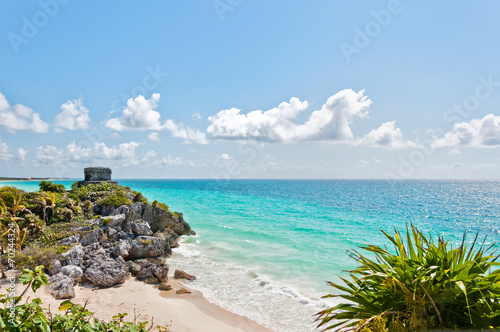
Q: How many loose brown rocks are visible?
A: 3